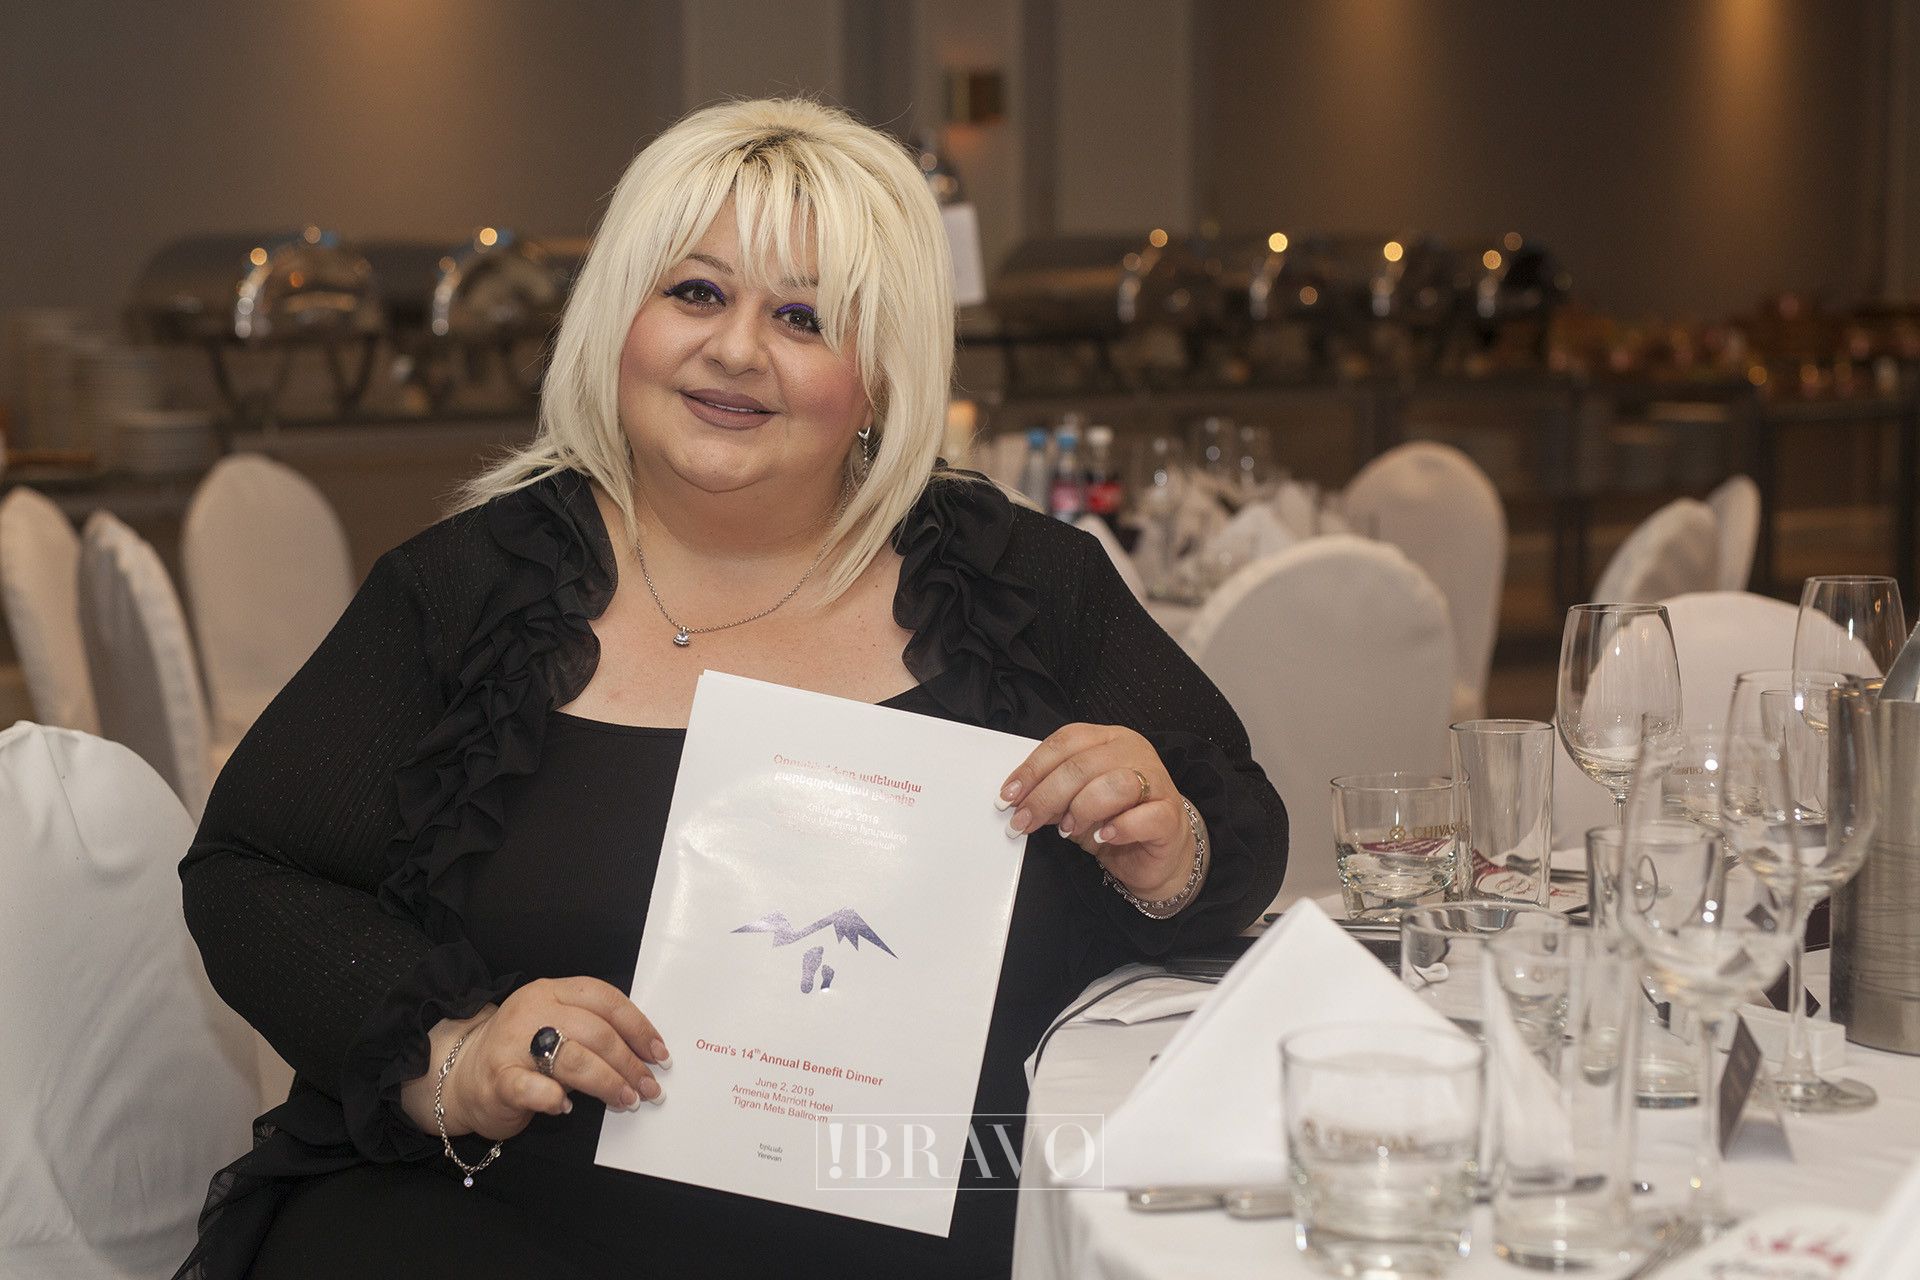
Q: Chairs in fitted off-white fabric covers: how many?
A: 9